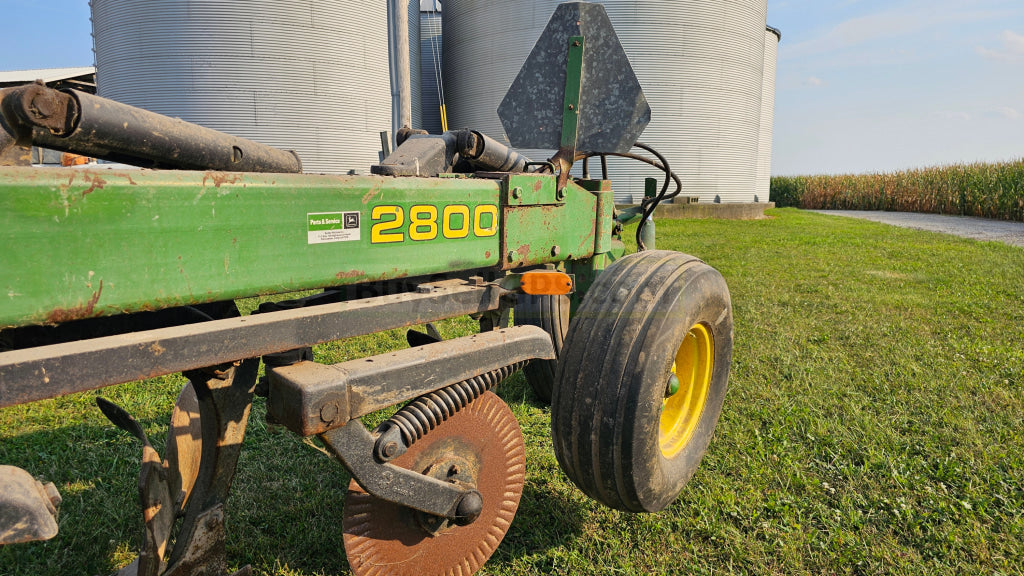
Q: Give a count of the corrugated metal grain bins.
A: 4